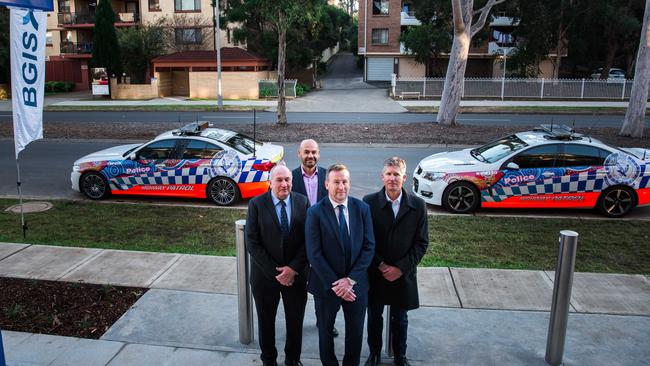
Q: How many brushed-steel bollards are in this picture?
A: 3